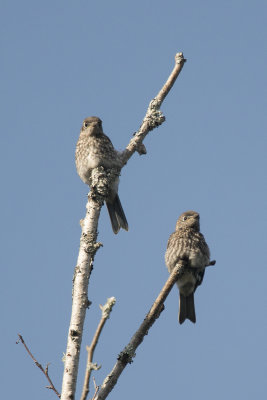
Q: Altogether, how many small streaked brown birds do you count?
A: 2